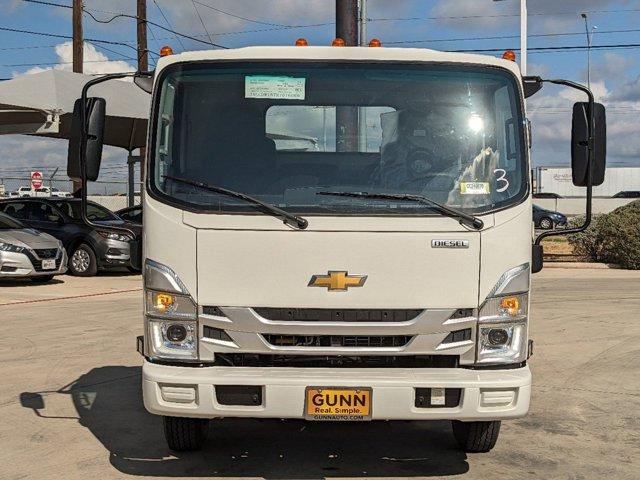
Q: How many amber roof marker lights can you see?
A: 5